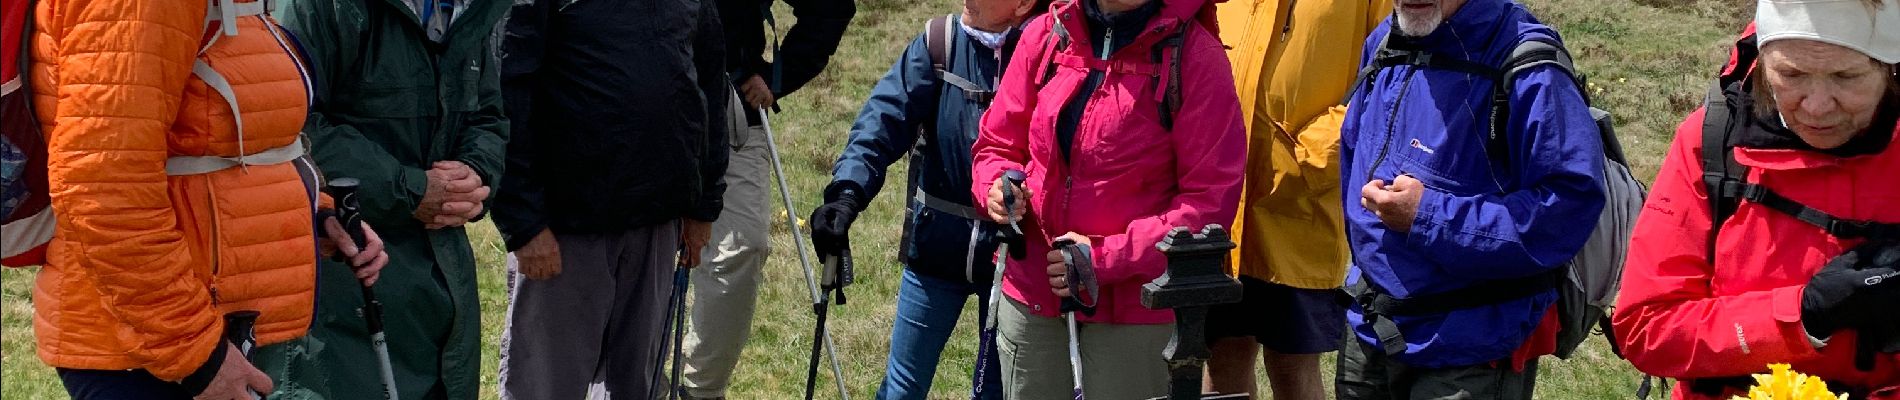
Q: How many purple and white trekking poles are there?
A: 2